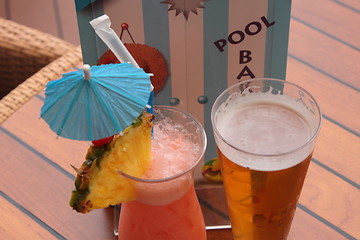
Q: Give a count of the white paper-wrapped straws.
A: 1